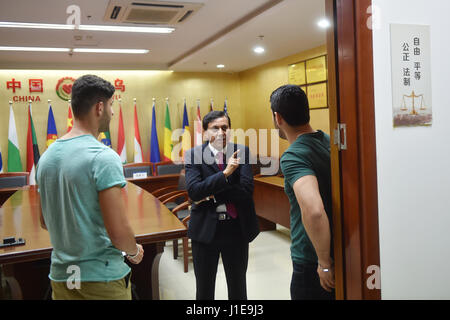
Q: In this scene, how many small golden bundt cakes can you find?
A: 0